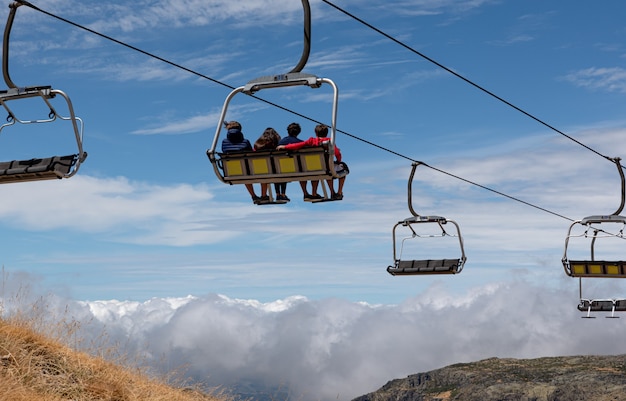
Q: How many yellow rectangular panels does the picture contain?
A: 7